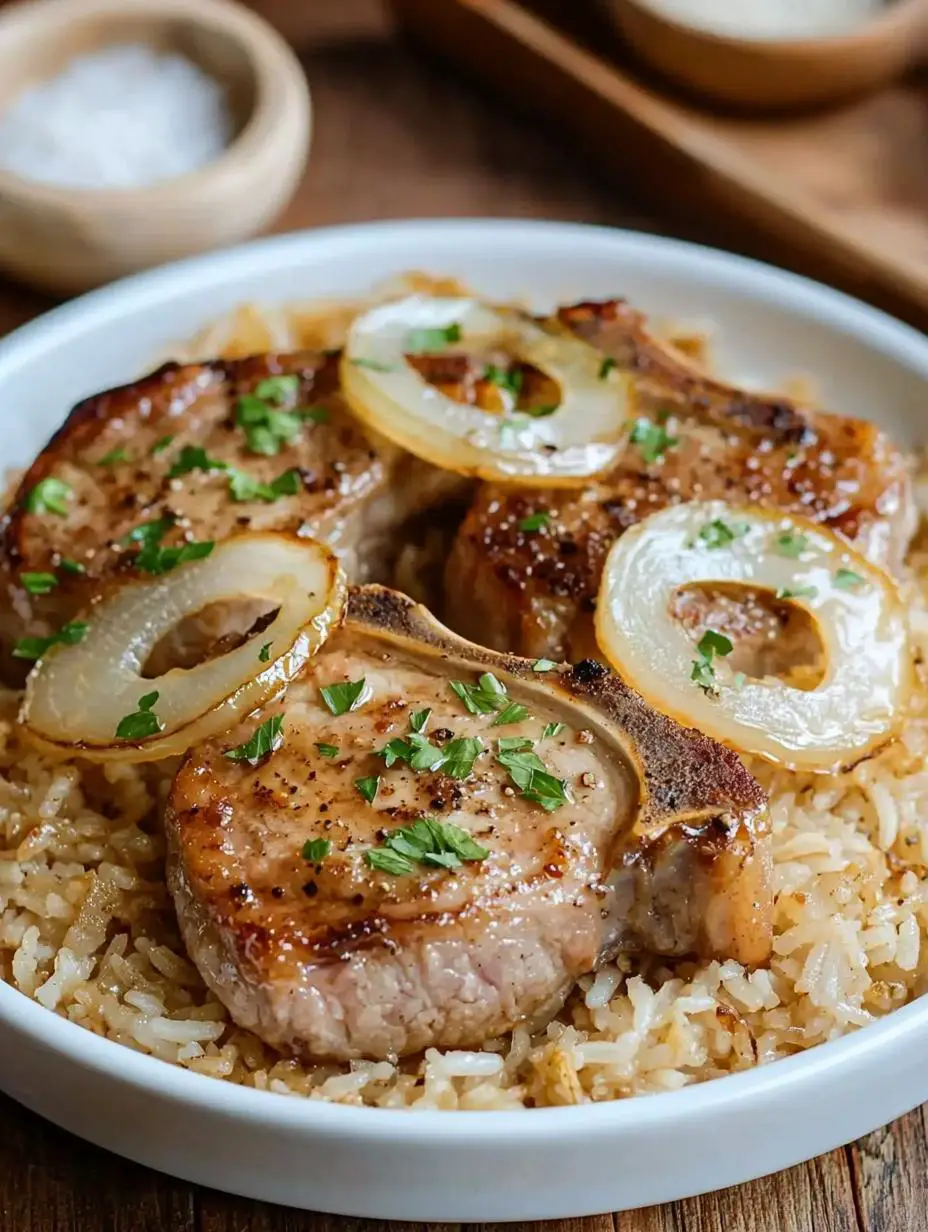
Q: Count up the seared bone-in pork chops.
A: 3